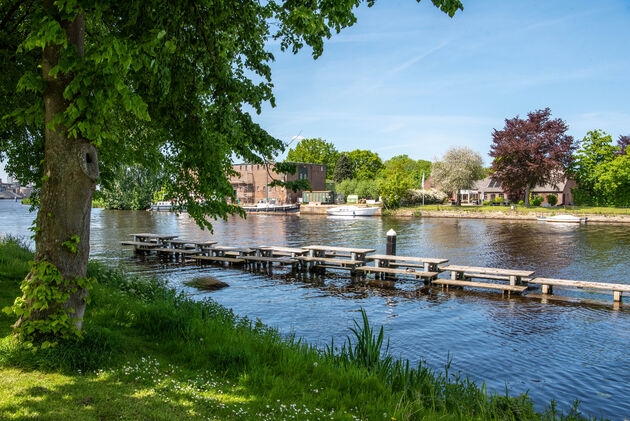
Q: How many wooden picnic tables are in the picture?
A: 8